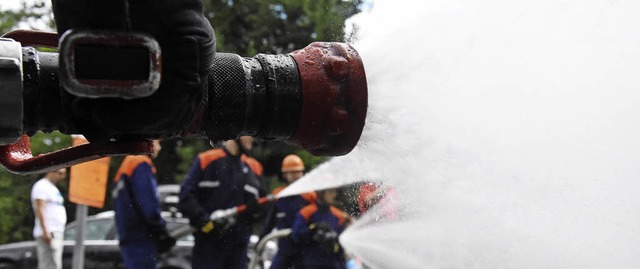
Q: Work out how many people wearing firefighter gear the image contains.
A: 4